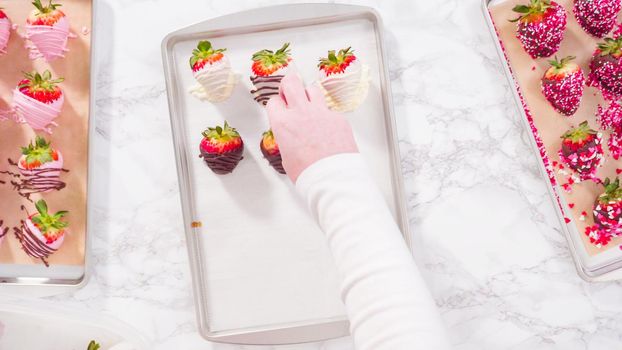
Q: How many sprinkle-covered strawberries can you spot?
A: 6